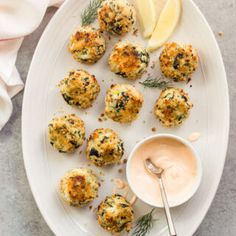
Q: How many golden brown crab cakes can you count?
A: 11